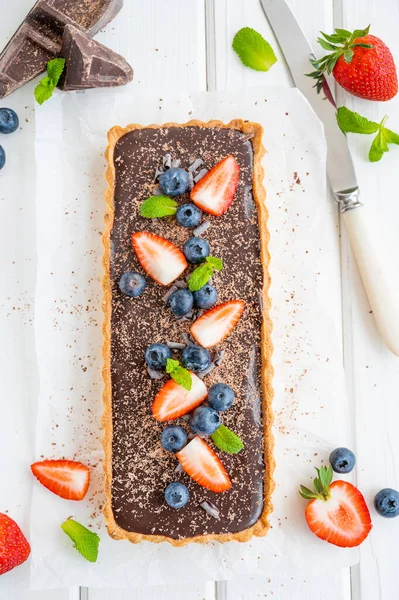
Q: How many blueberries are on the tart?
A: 12